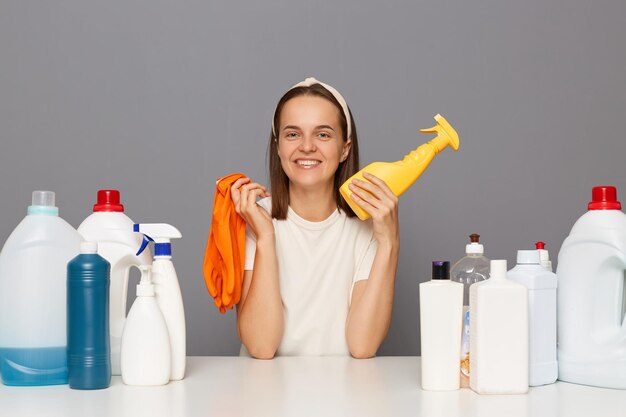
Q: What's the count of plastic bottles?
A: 12